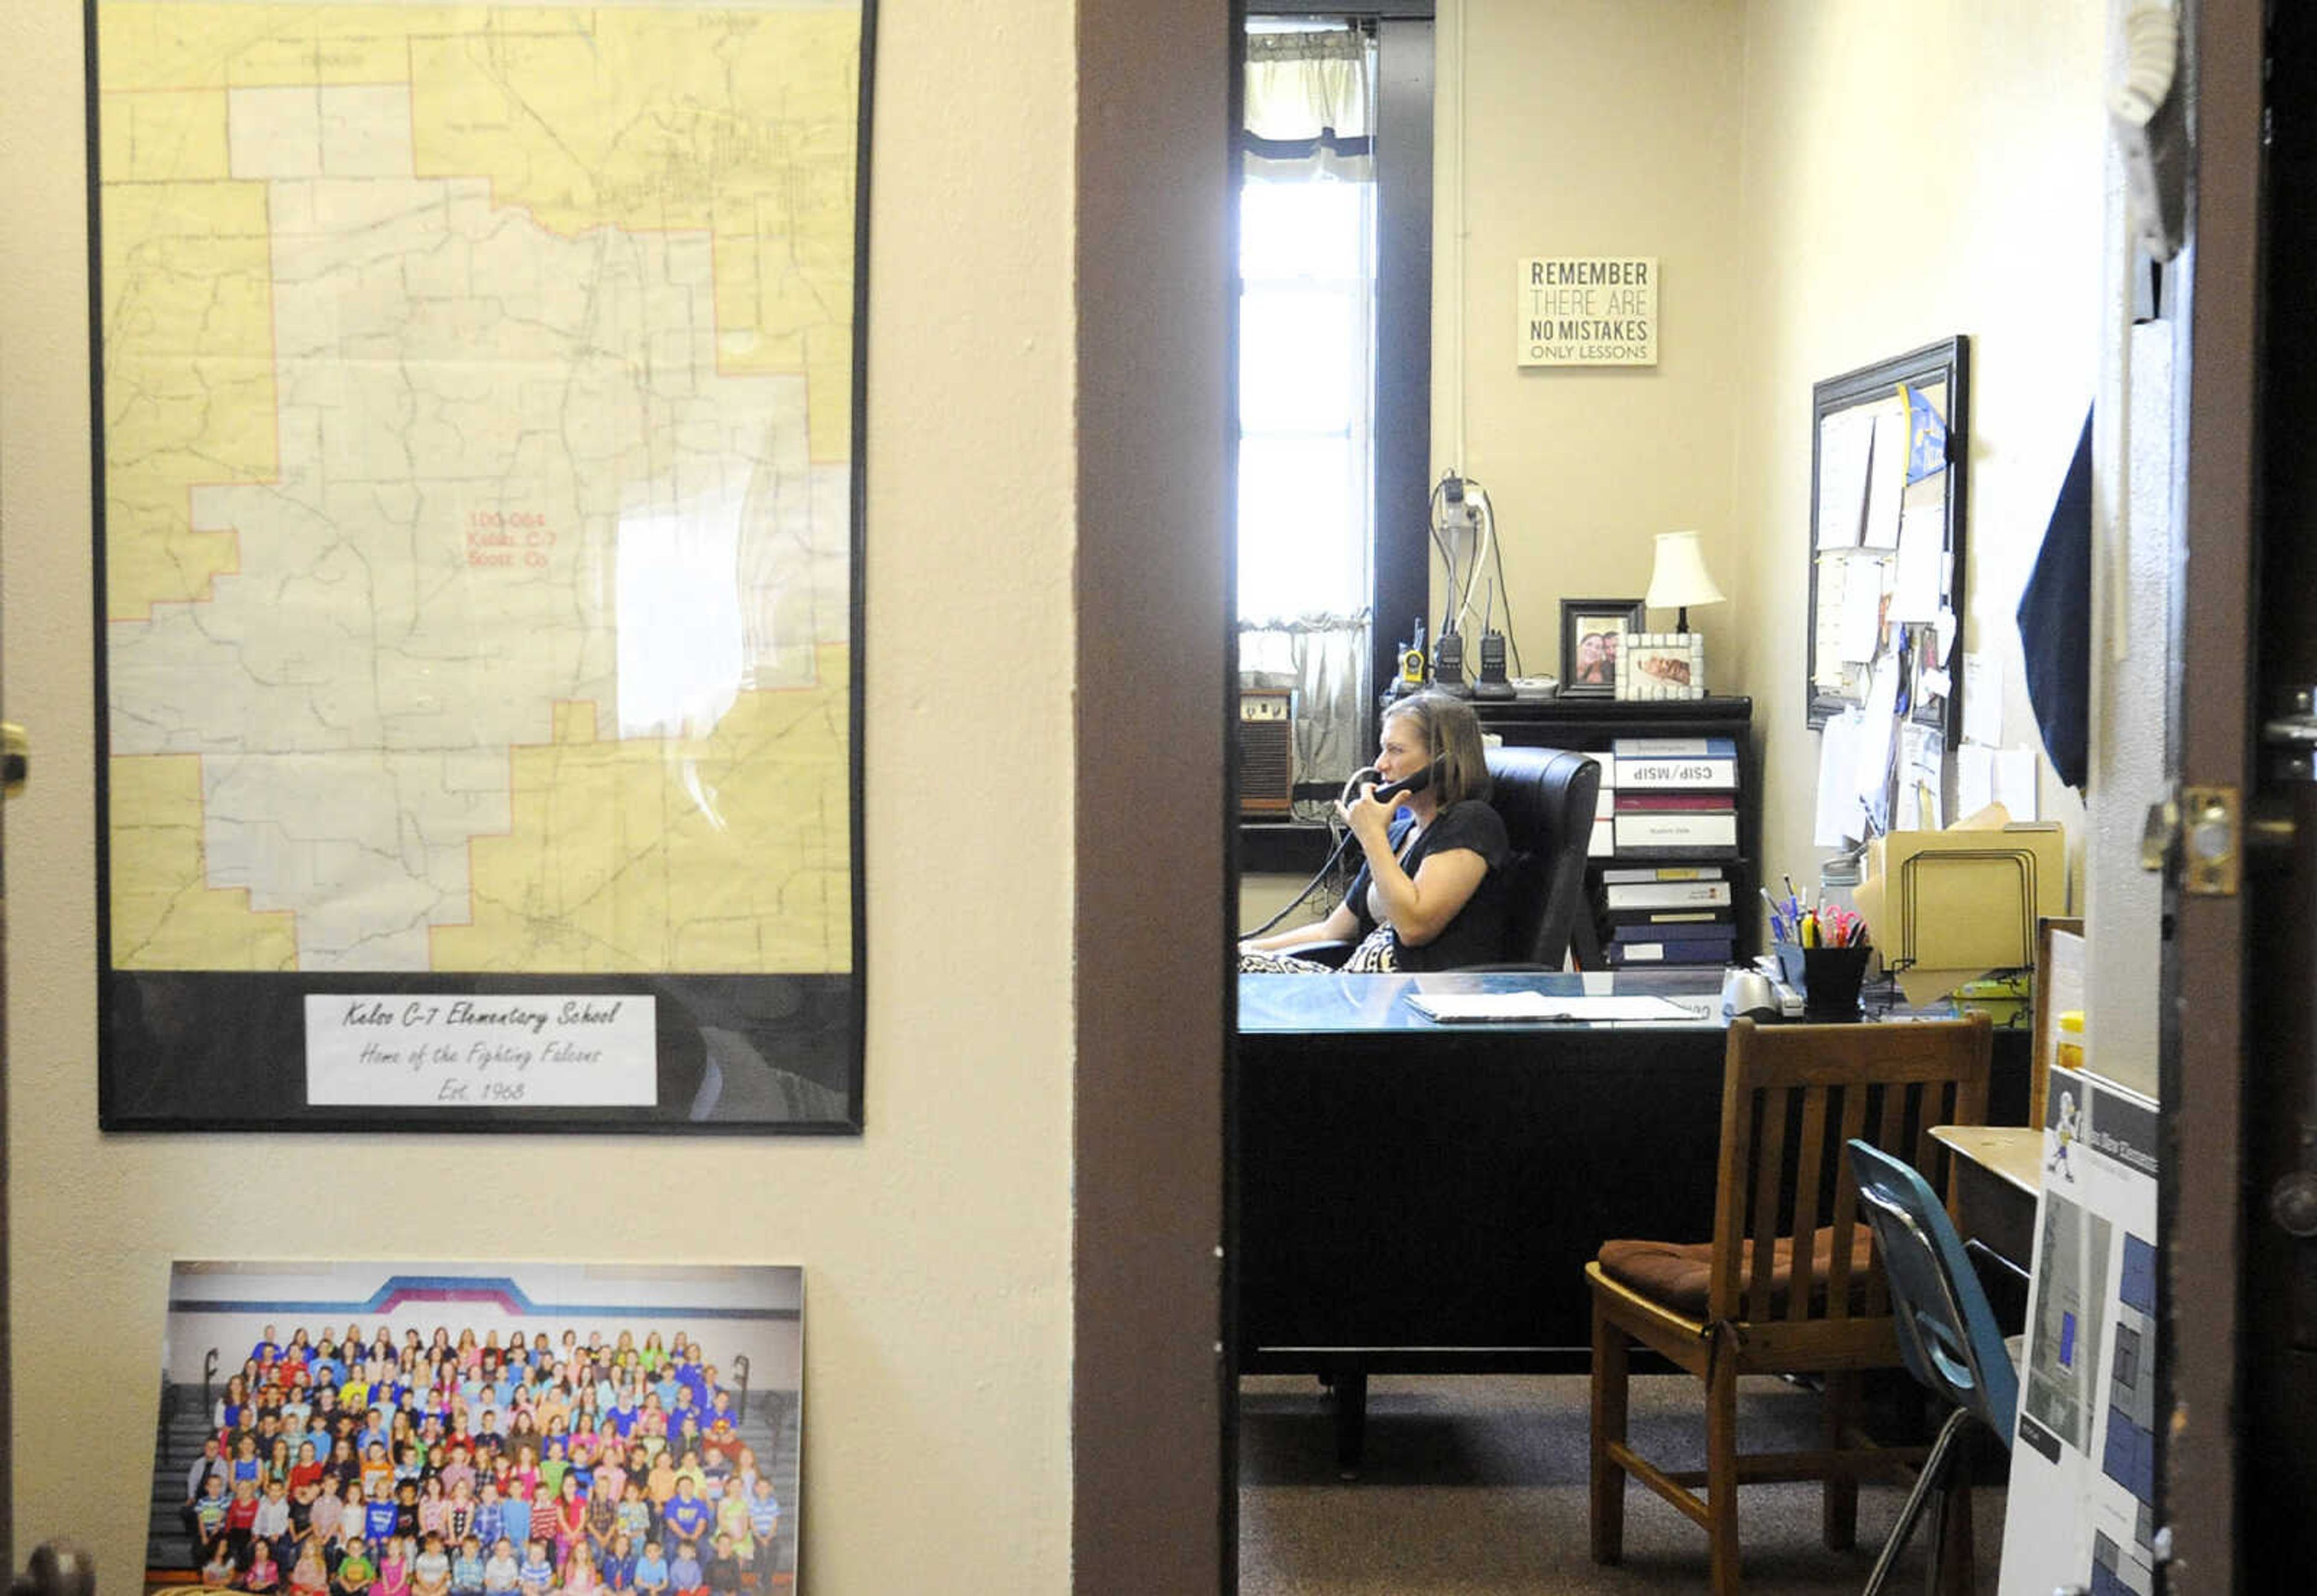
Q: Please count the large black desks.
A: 1